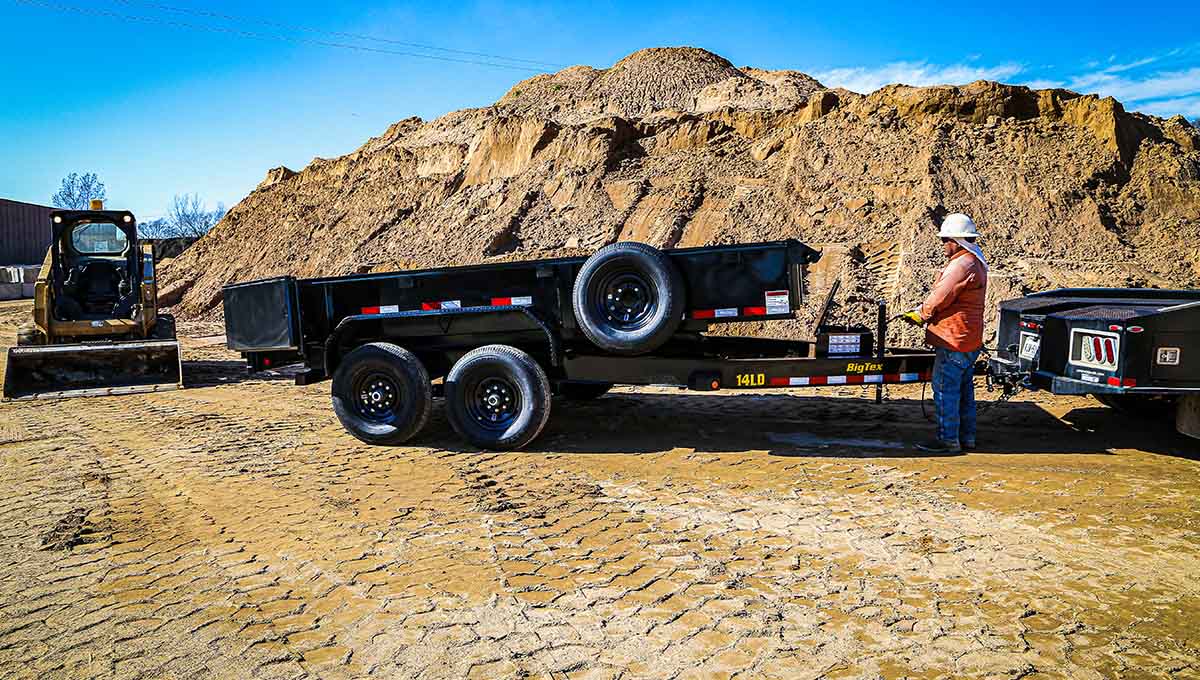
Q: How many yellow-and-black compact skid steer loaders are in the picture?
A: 1